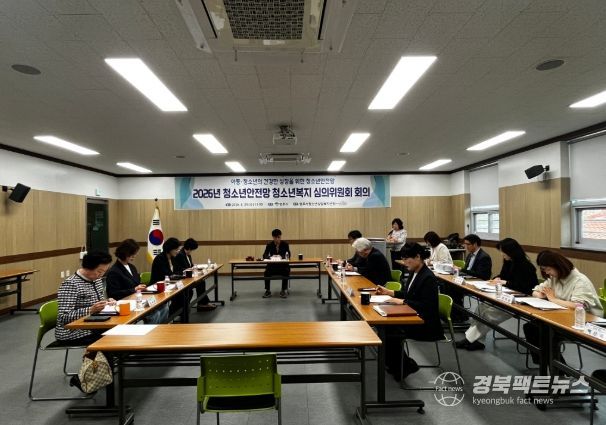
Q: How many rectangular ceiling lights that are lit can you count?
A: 11